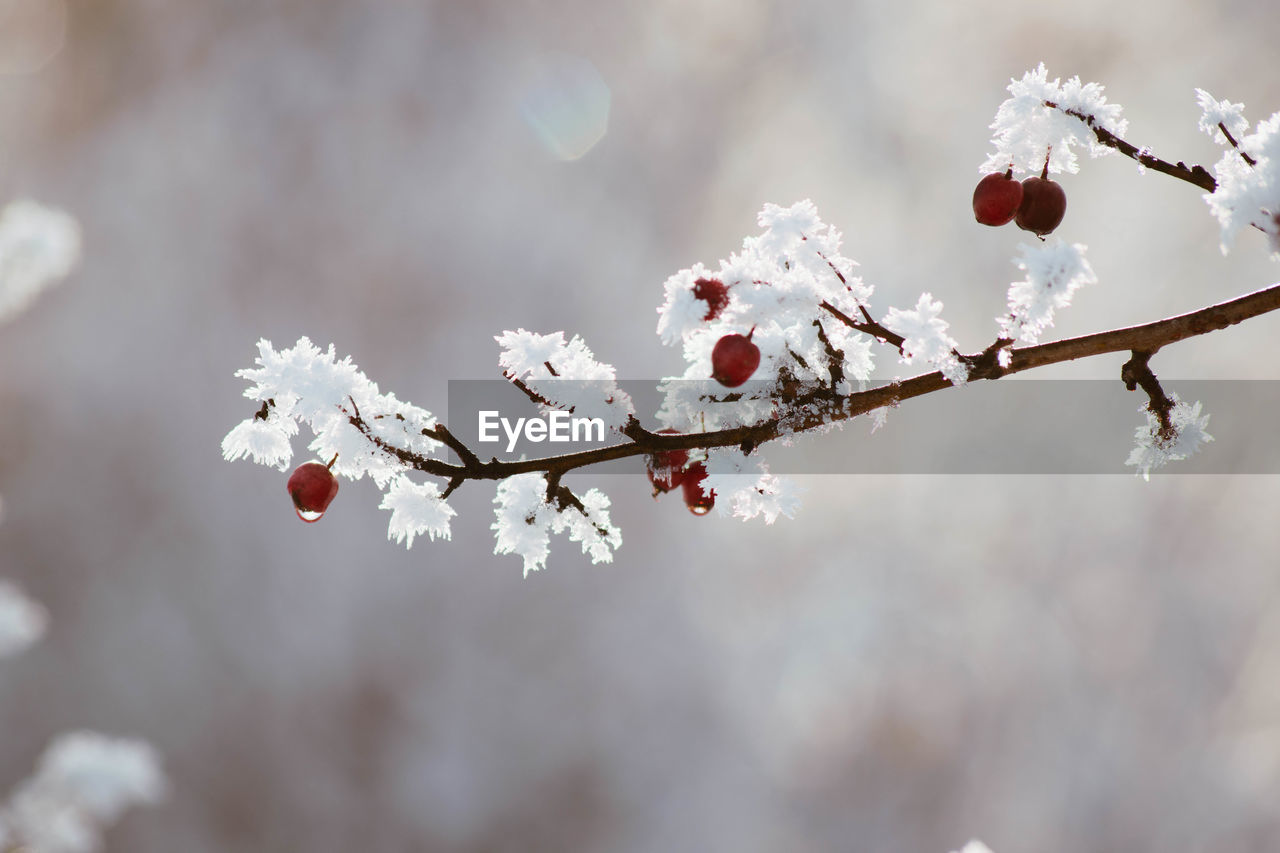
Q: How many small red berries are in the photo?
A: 7